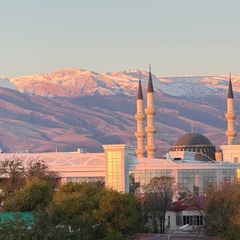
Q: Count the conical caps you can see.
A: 3